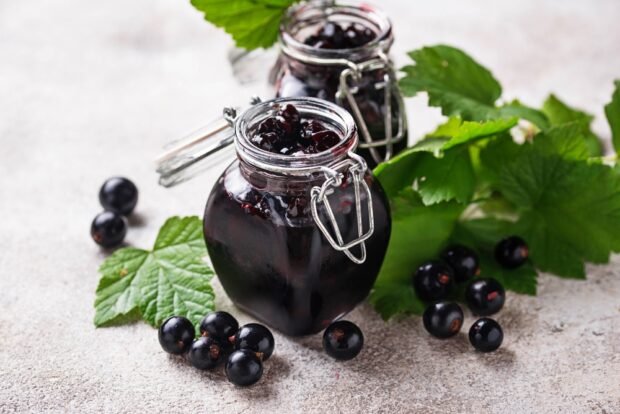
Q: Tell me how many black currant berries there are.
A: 14